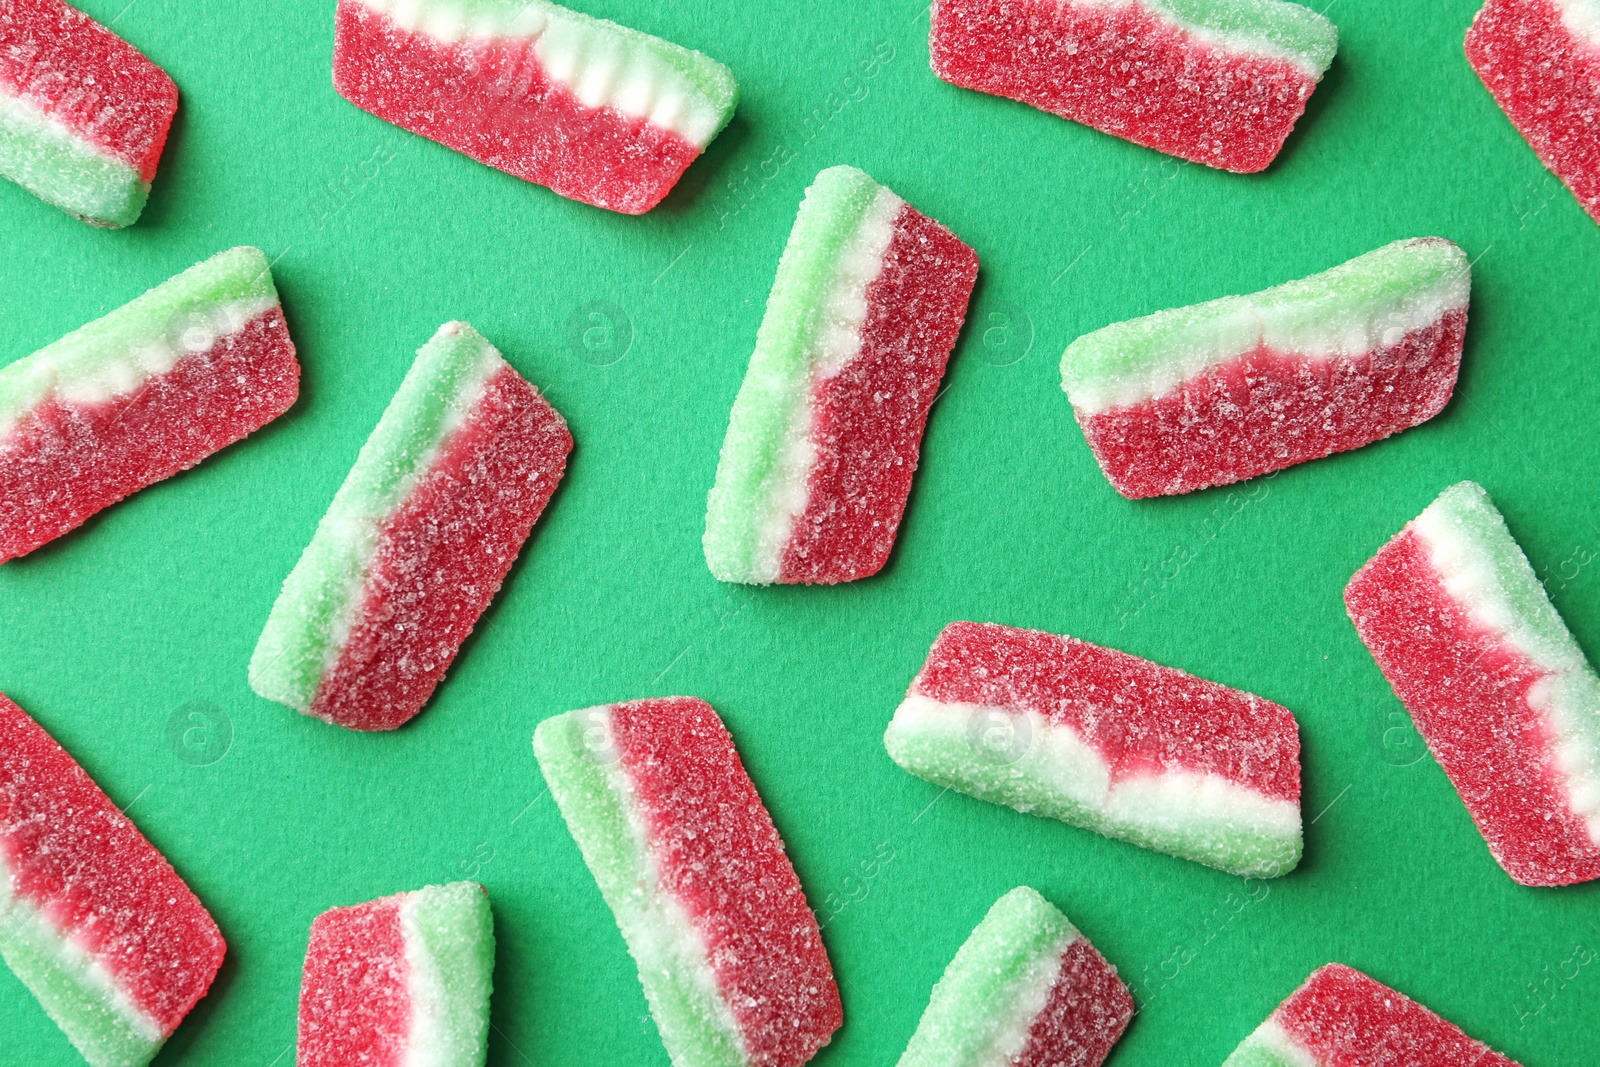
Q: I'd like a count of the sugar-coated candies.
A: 15